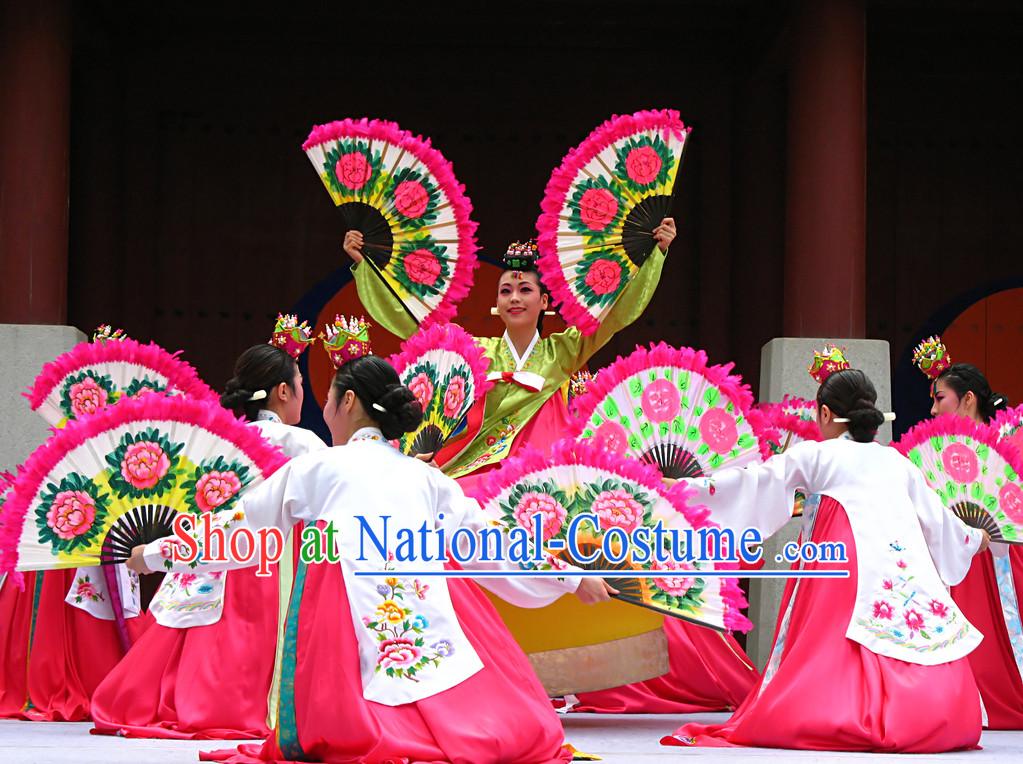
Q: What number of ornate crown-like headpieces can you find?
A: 7